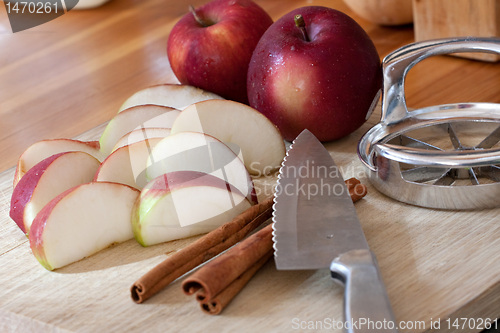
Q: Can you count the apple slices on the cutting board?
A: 10